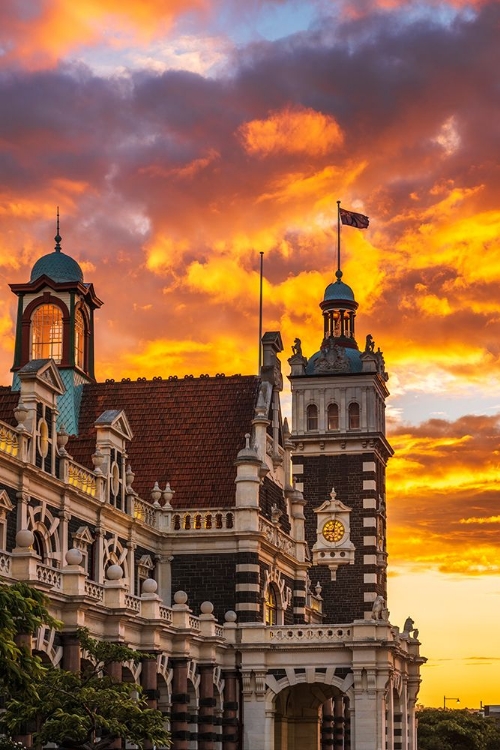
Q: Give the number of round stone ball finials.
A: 7